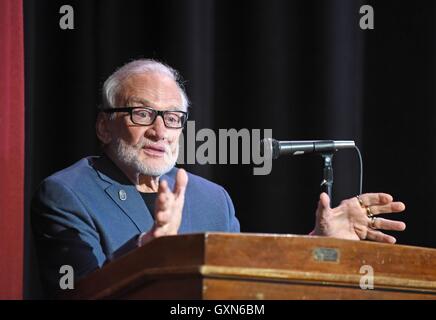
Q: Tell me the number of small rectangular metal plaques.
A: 1